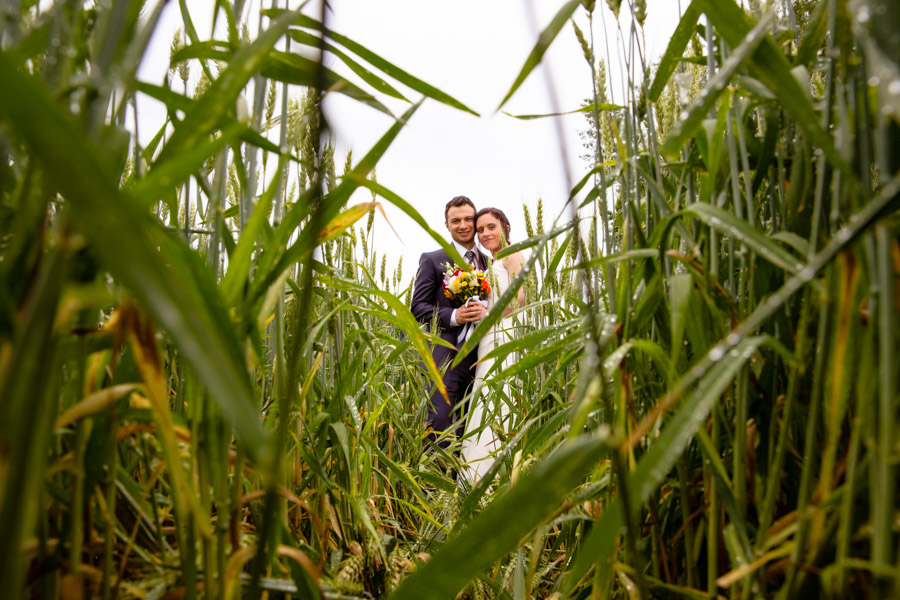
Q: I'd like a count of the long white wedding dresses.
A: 1